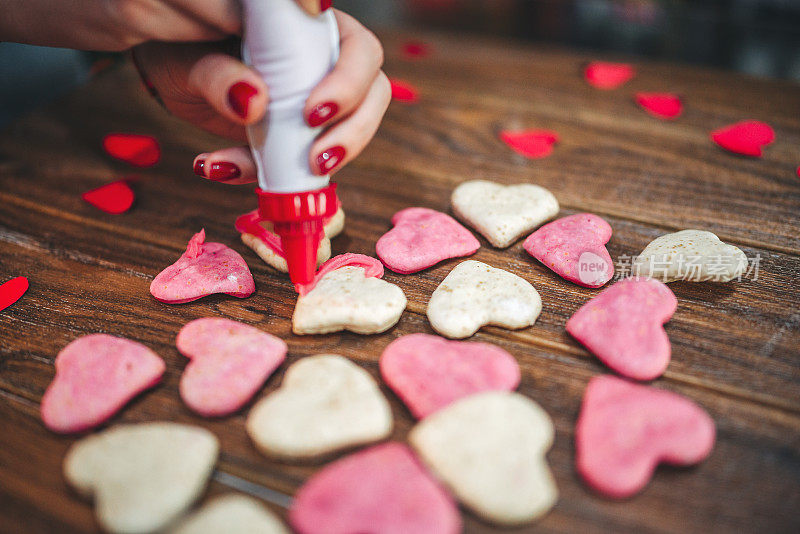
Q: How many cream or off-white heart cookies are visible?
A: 9